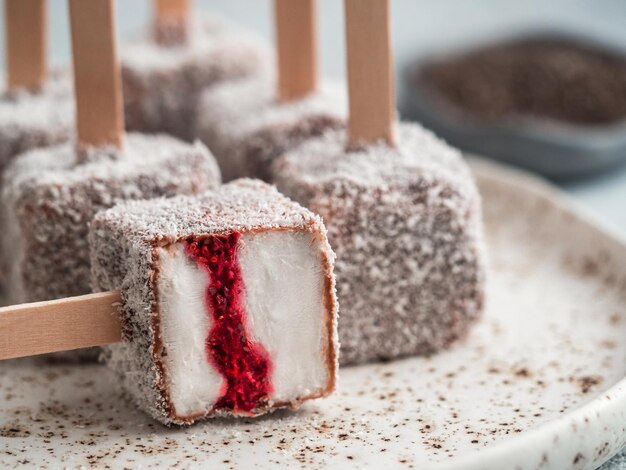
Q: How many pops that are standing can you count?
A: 5